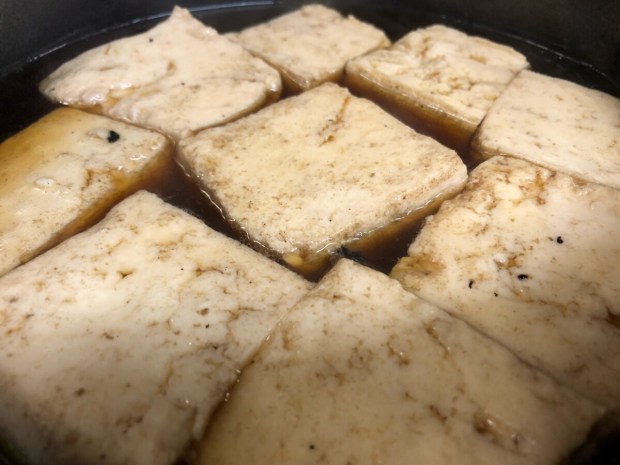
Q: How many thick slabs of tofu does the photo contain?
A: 9